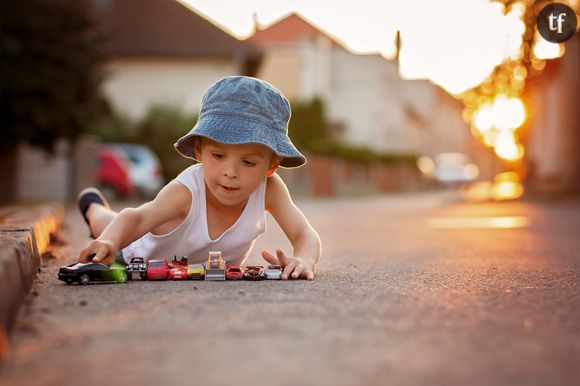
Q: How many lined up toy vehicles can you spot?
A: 9